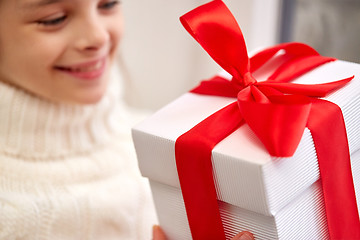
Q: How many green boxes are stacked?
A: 0